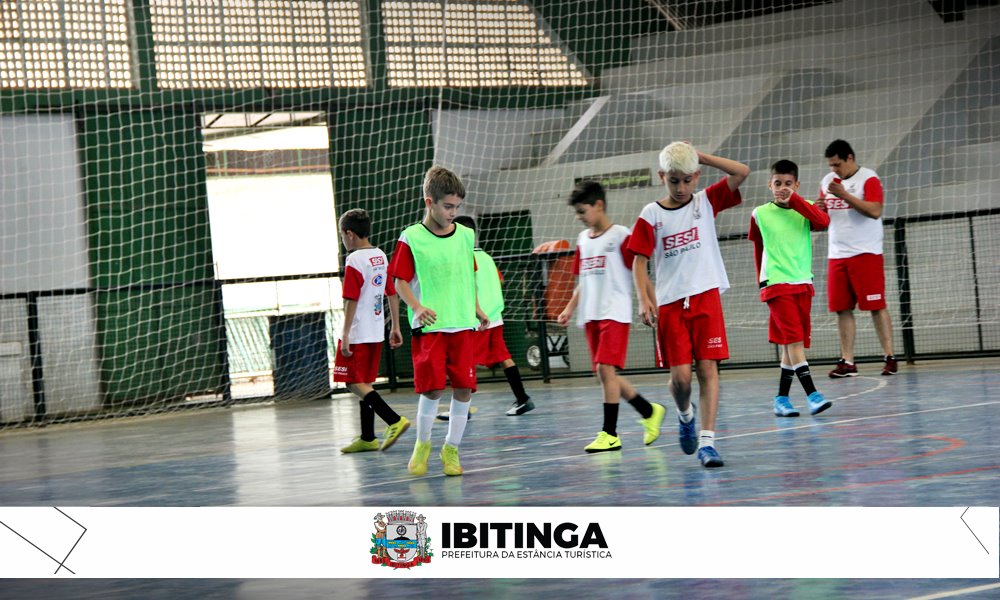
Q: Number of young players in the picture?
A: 6